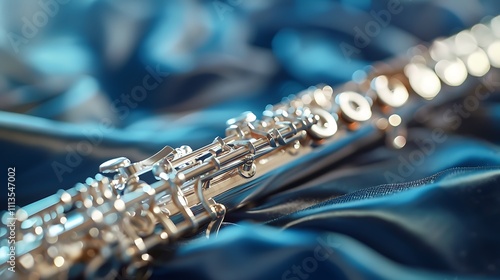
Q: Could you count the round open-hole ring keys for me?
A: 3